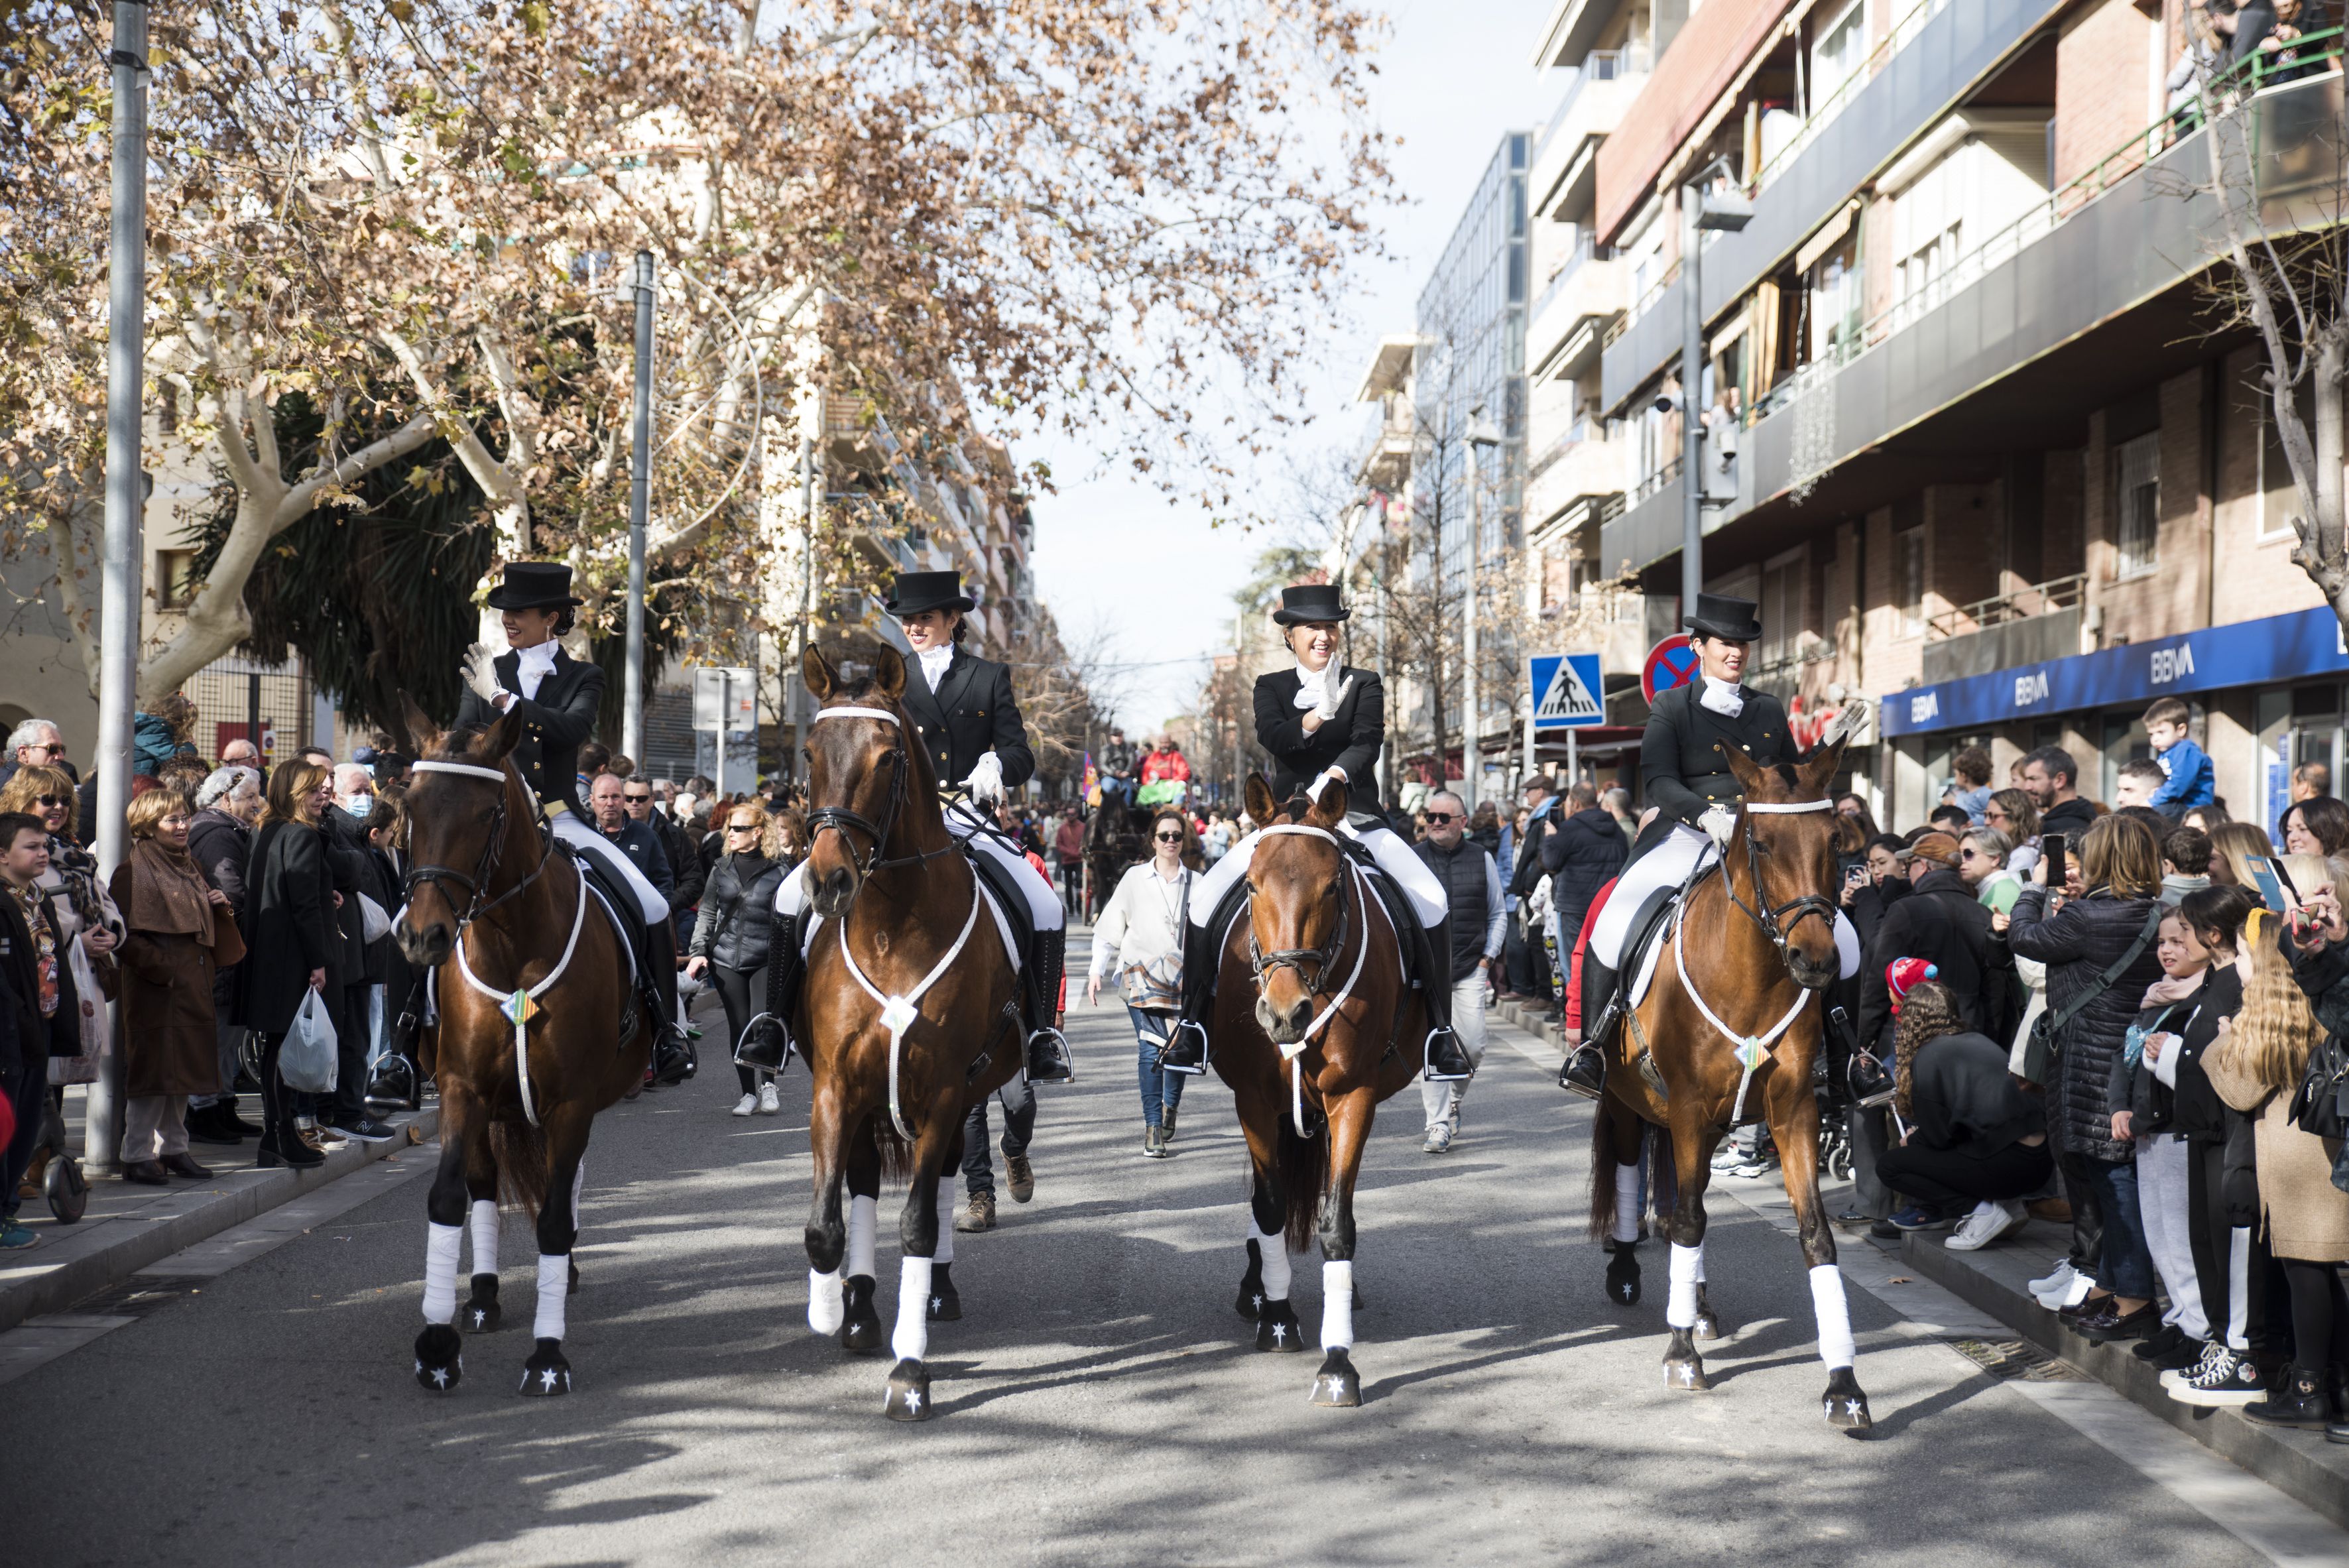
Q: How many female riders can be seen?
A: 4